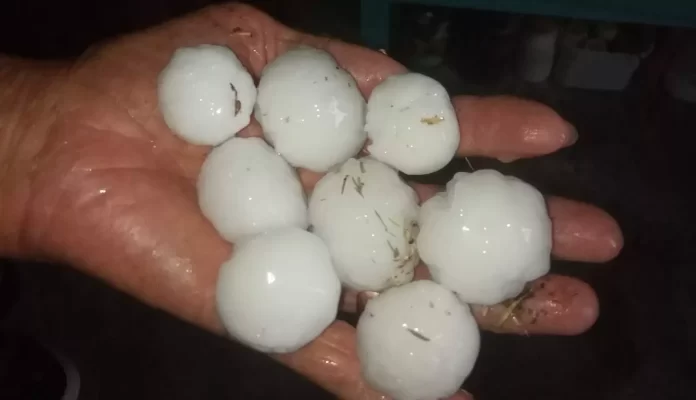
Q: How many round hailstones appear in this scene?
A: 8